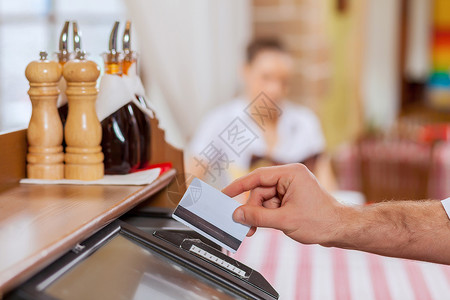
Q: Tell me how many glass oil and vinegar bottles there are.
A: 4